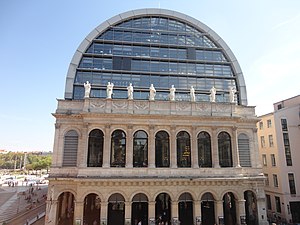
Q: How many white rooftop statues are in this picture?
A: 8